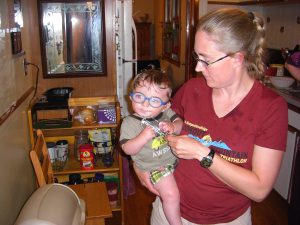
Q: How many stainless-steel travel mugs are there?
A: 2